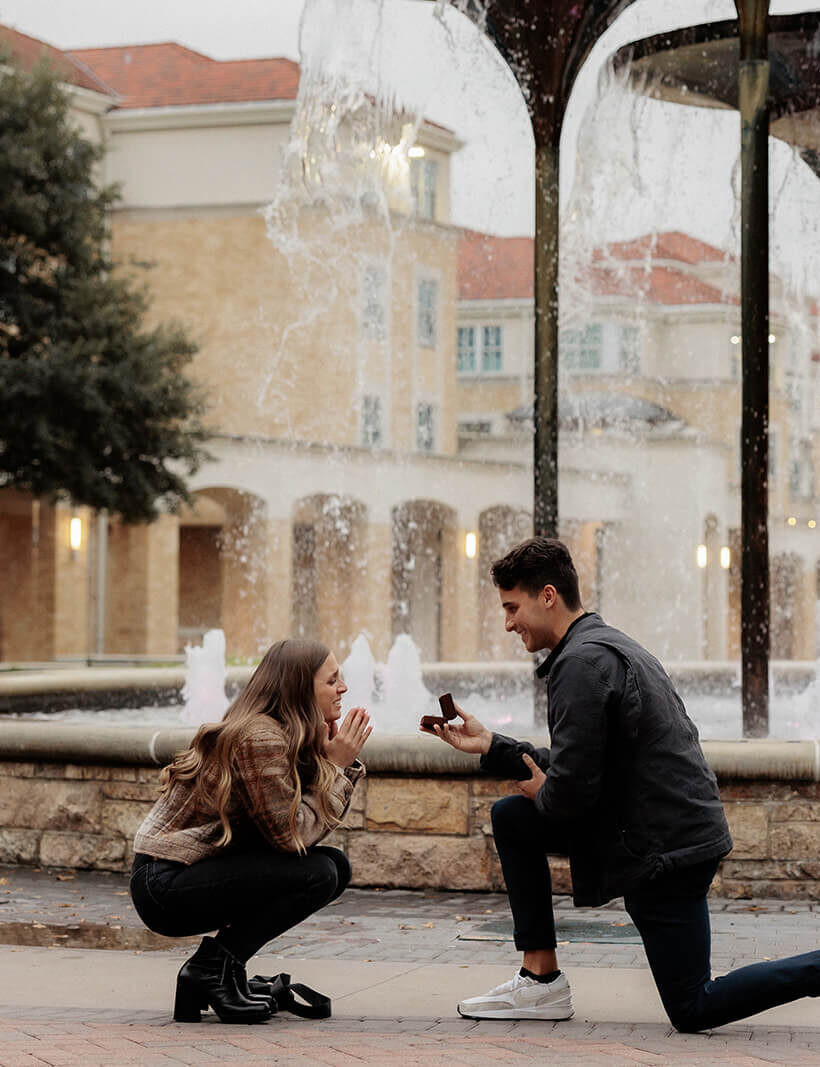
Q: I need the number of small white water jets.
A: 3